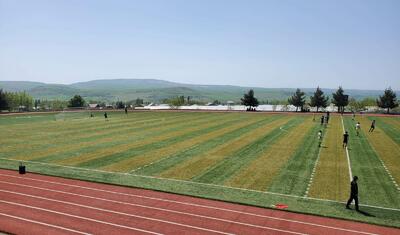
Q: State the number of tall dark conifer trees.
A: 5